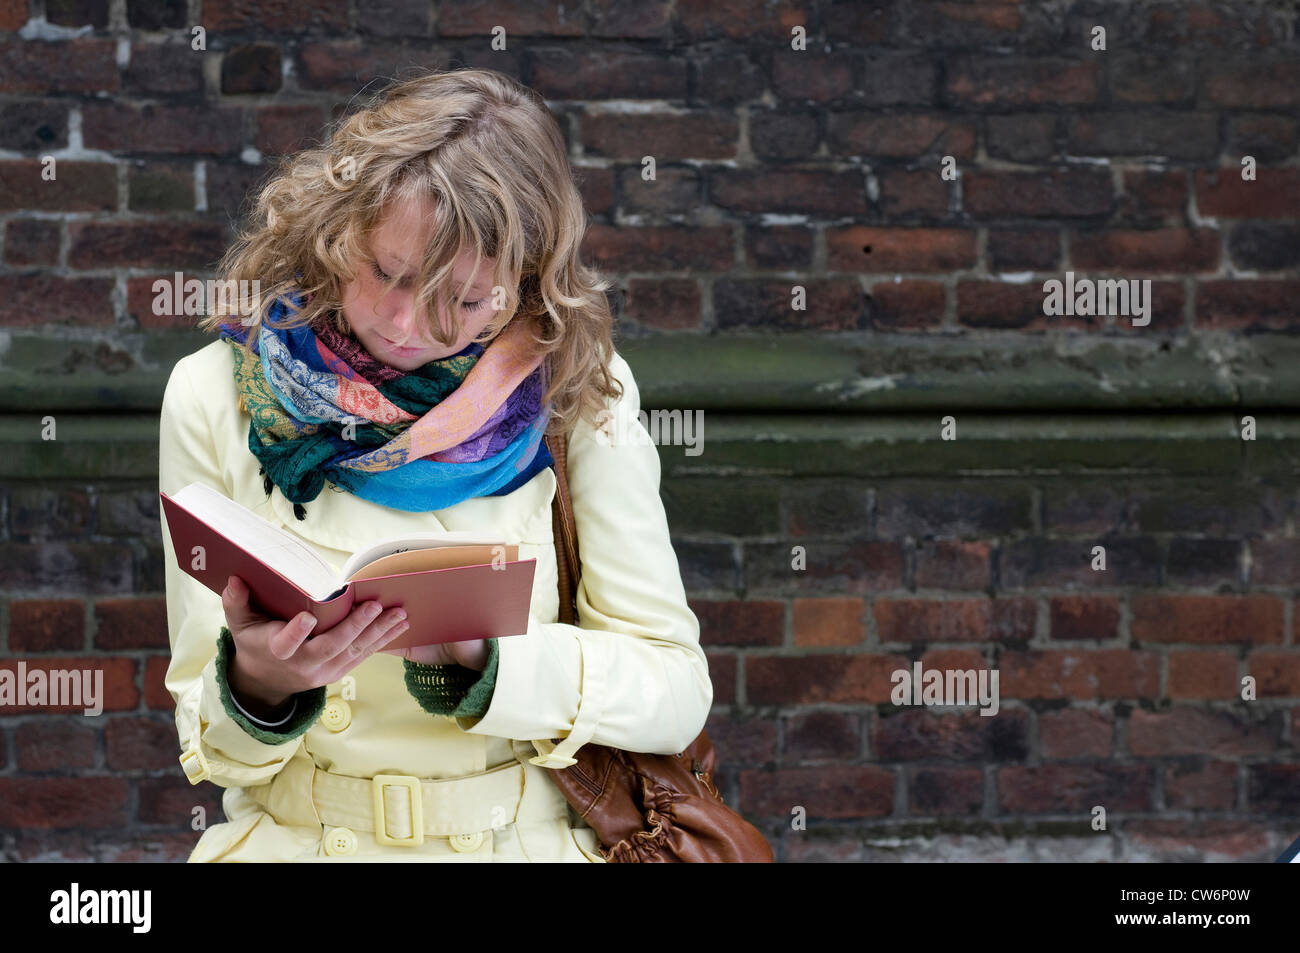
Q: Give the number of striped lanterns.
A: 0